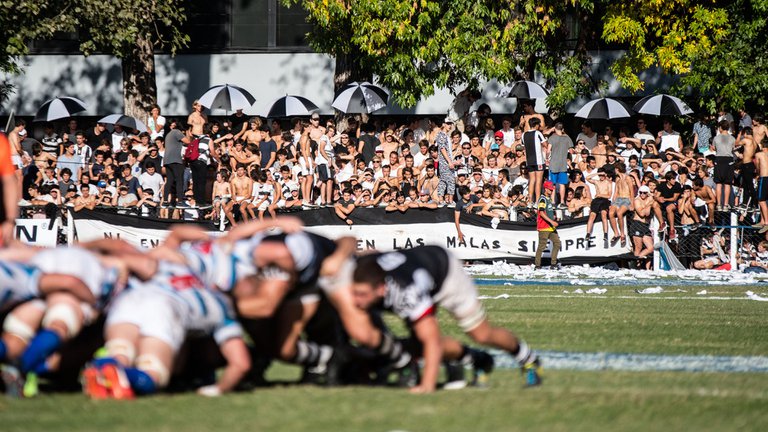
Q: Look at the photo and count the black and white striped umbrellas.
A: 8